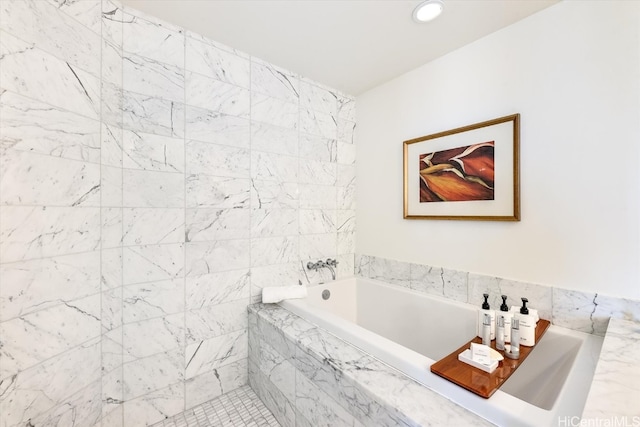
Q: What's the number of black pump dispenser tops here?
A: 3